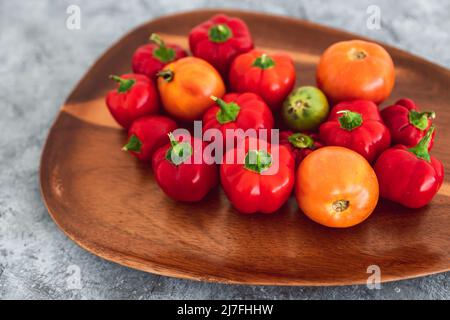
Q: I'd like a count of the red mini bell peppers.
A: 12